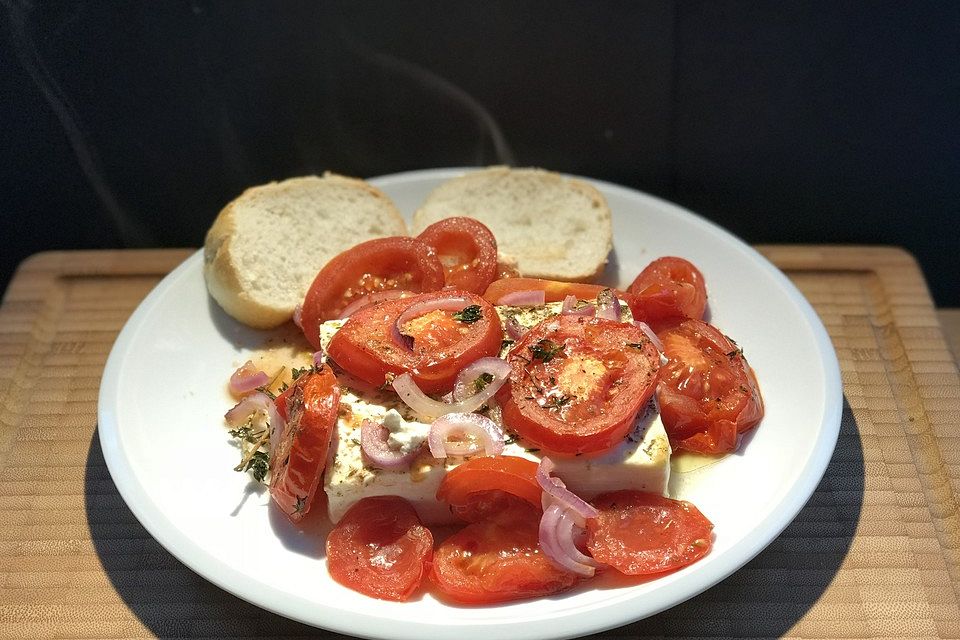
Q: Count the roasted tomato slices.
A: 12